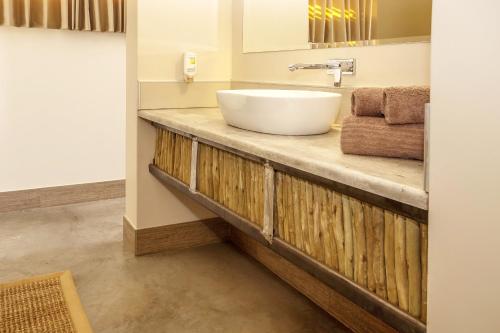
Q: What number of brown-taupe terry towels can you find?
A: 3